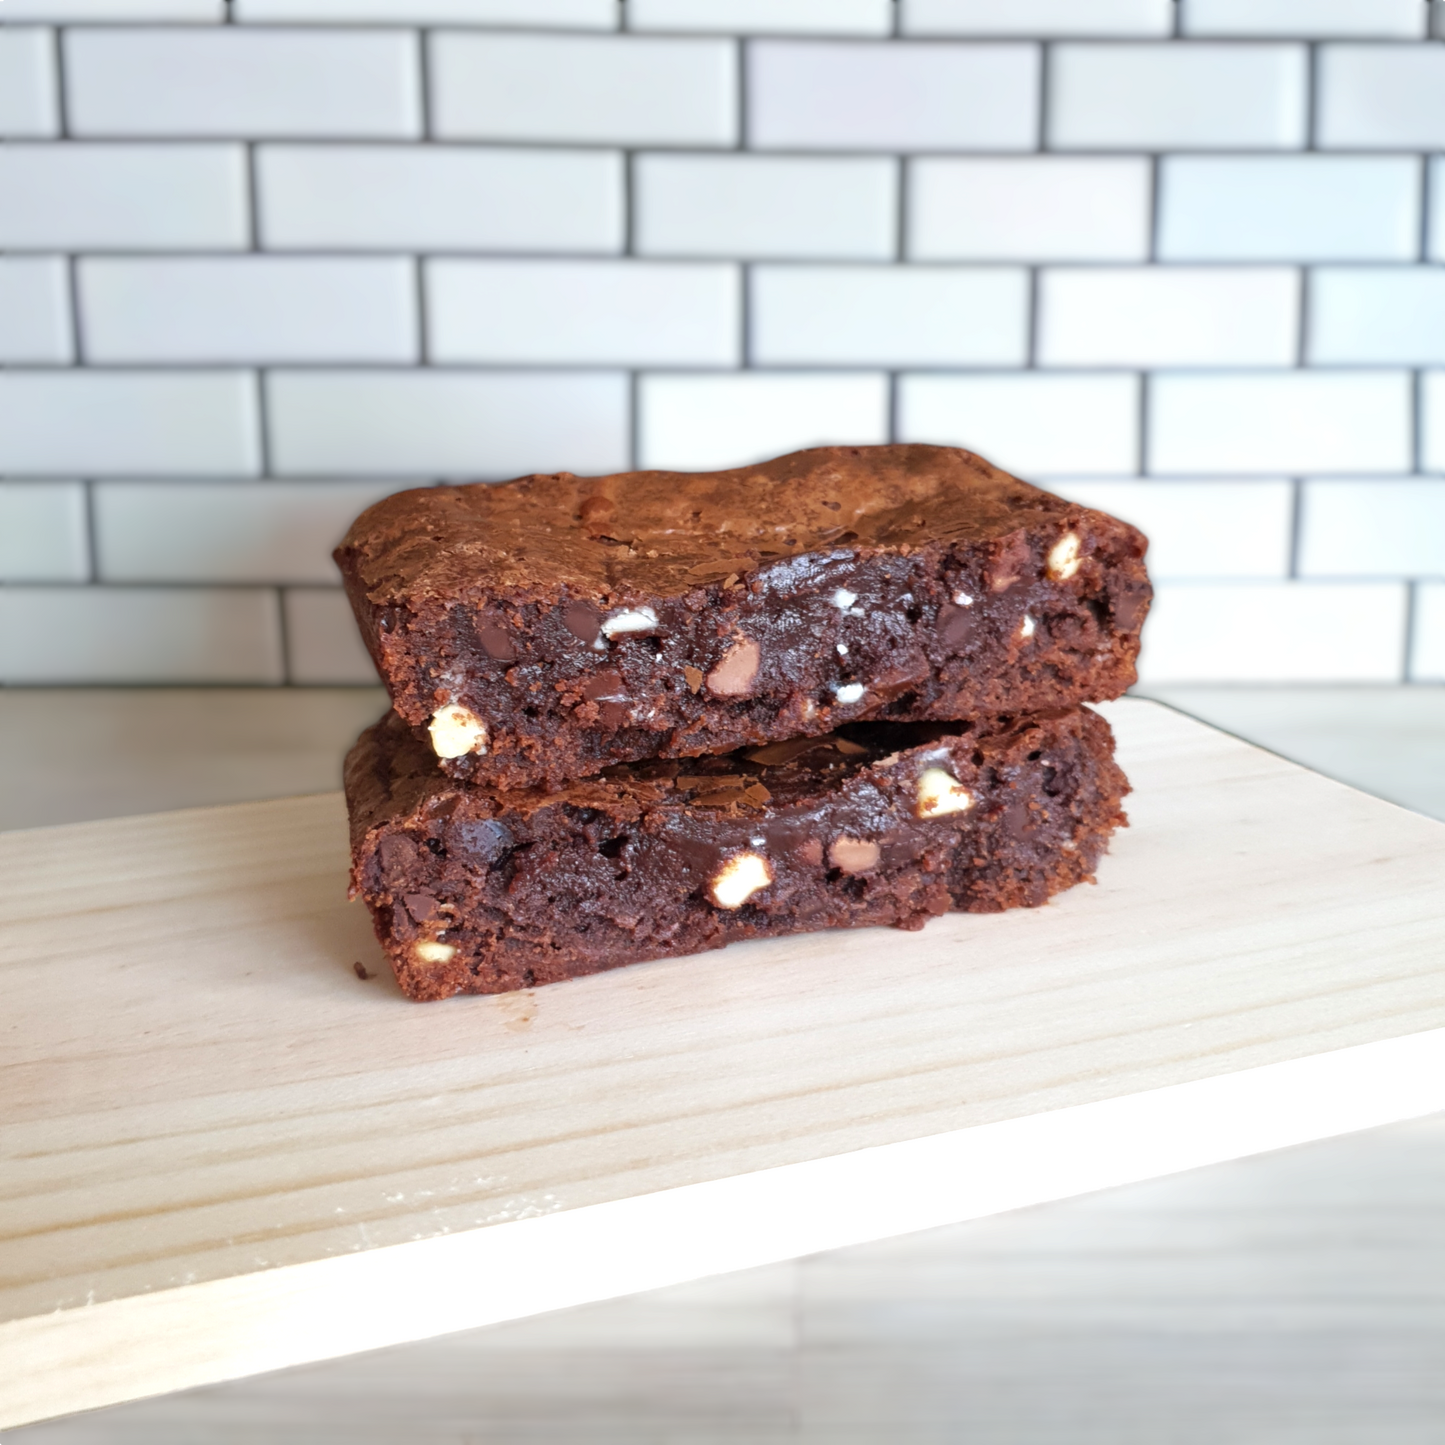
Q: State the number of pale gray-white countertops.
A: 1